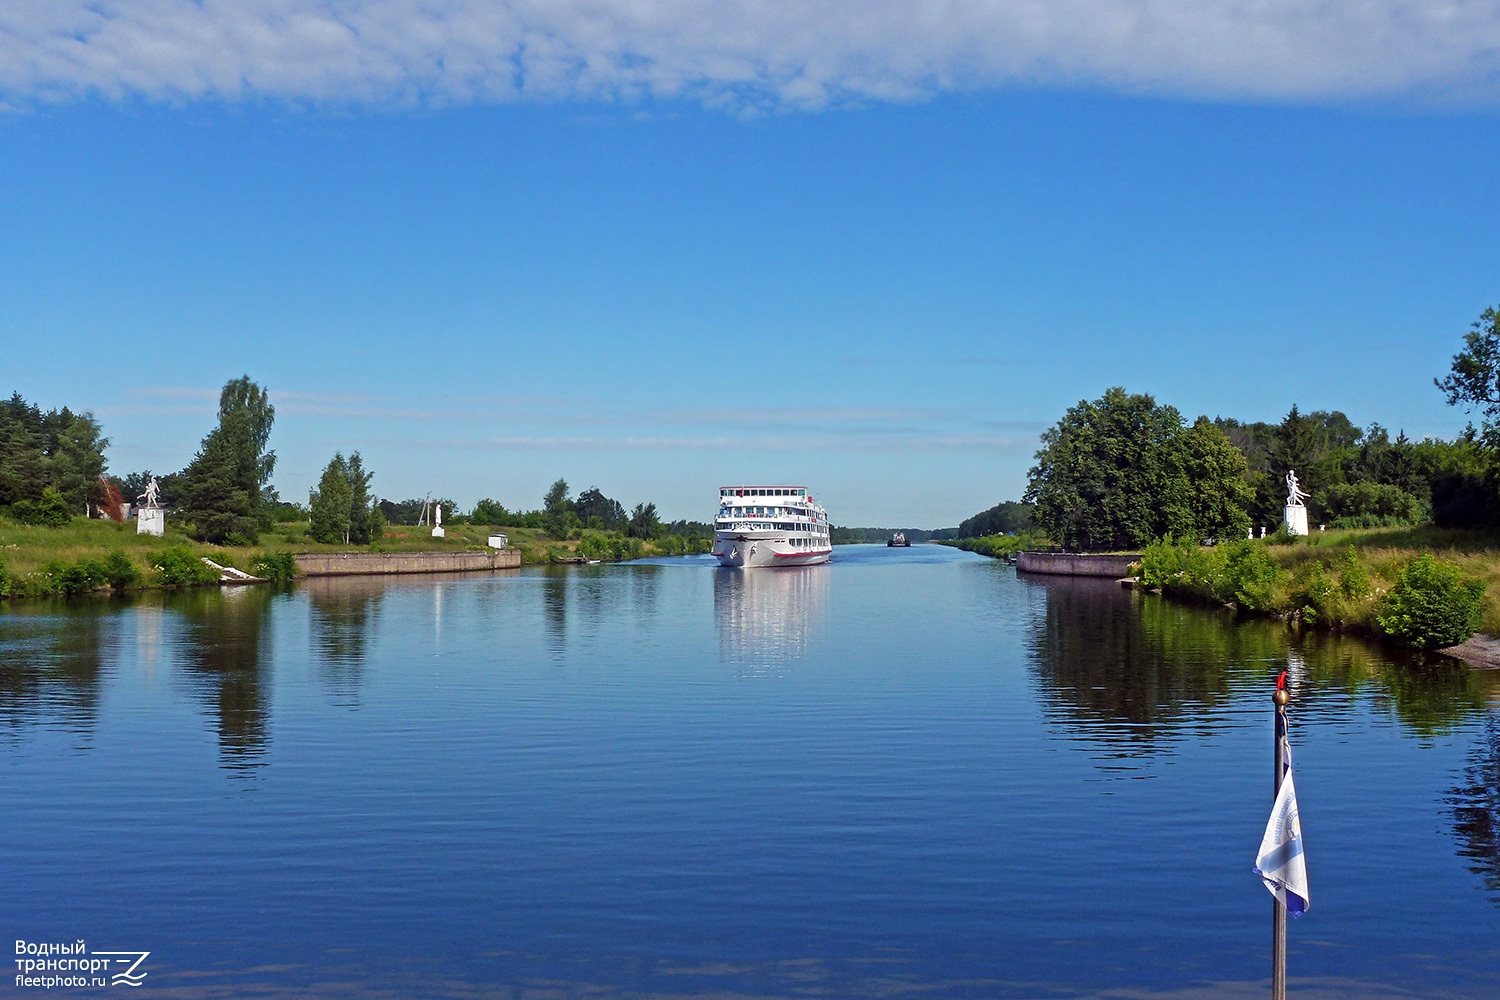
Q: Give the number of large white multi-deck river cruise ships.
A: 1